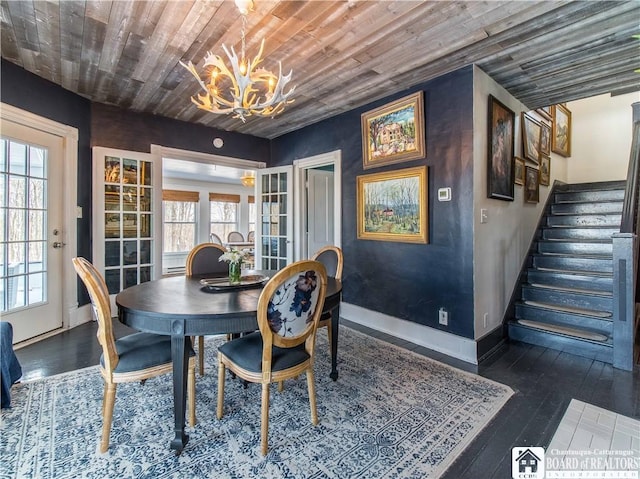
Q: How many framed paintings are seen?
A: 10